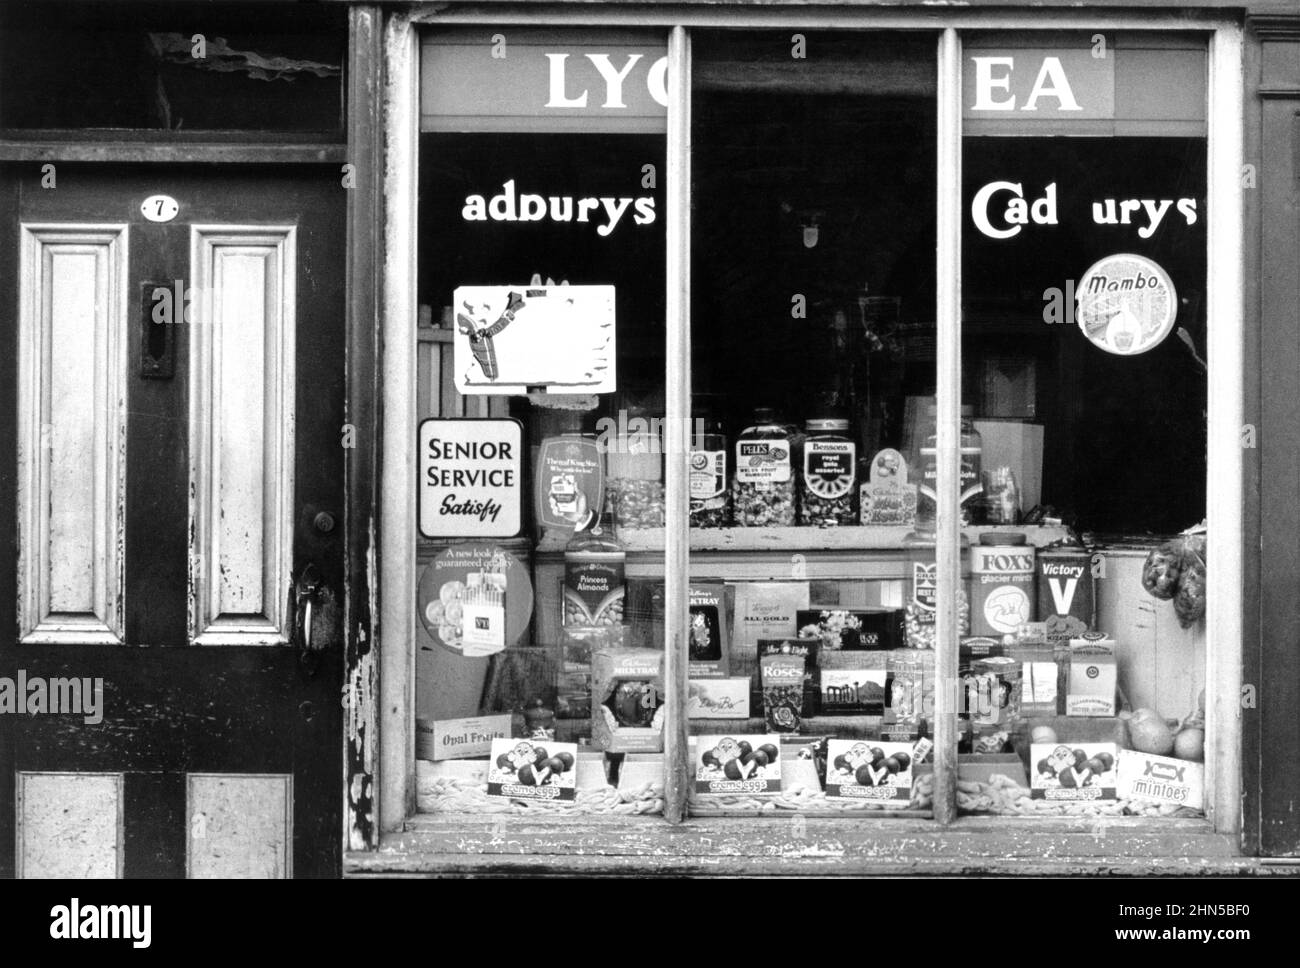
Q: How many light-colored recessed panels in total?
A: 4